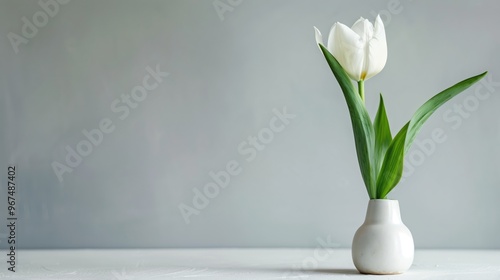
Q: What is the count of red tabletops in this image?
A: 0